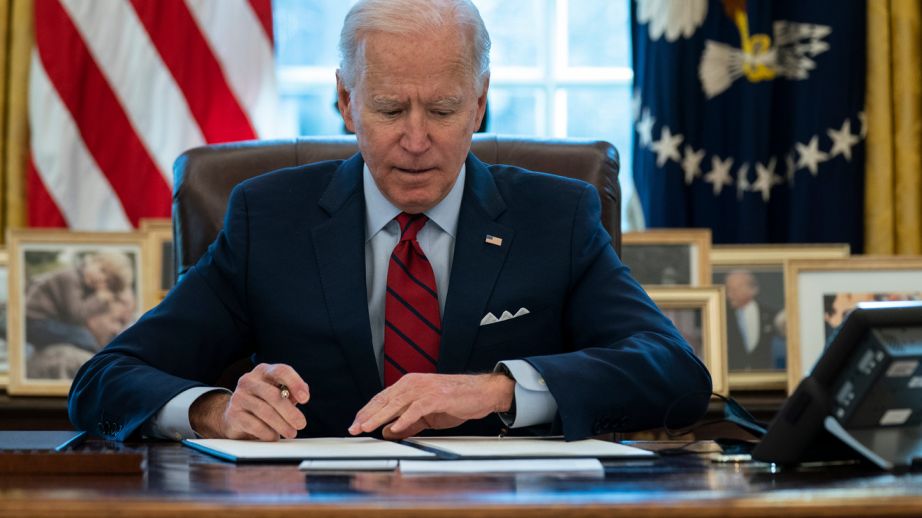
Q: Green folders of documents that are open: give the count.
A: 0